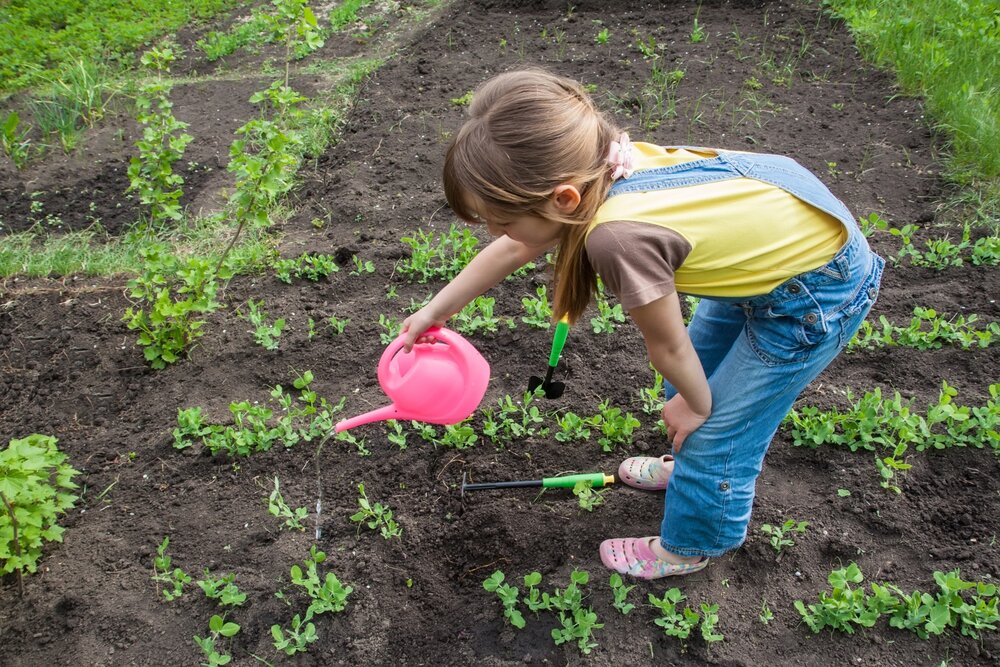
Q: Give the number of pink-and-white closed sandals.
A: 2